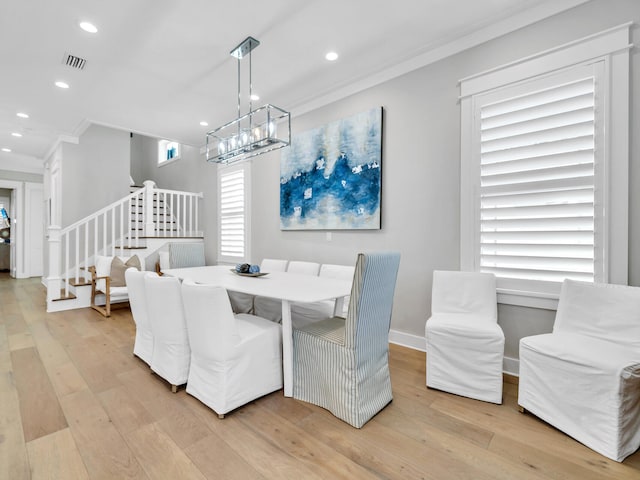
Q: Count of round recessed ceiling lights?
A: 8